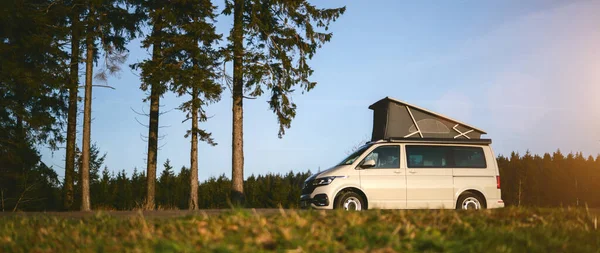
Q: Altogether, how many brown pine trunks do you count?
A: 5